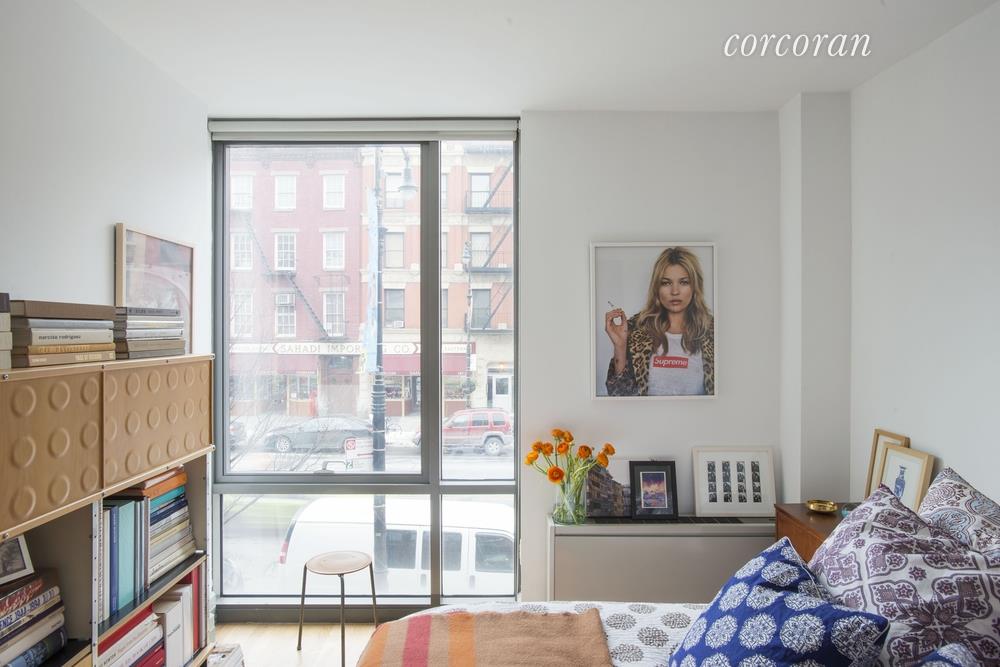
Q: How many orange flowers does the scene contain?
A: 10